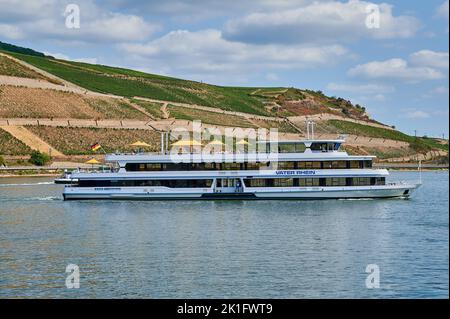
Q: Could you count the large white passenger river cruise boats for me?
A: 1